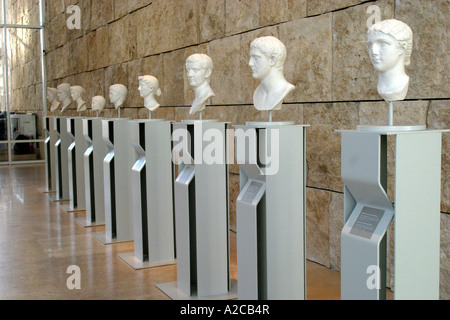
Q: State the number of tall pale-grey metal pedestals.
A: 9